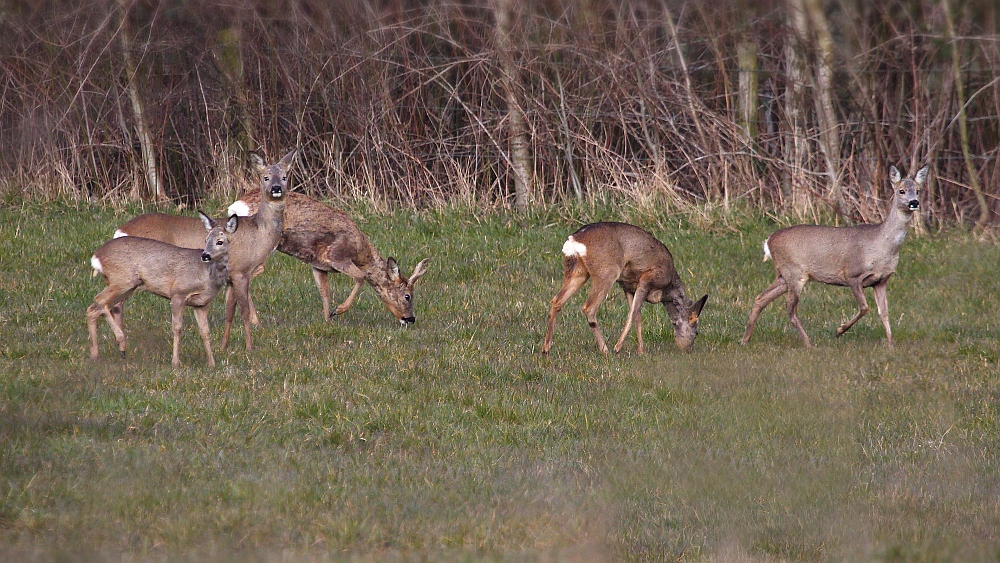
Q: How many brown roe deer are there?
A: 5